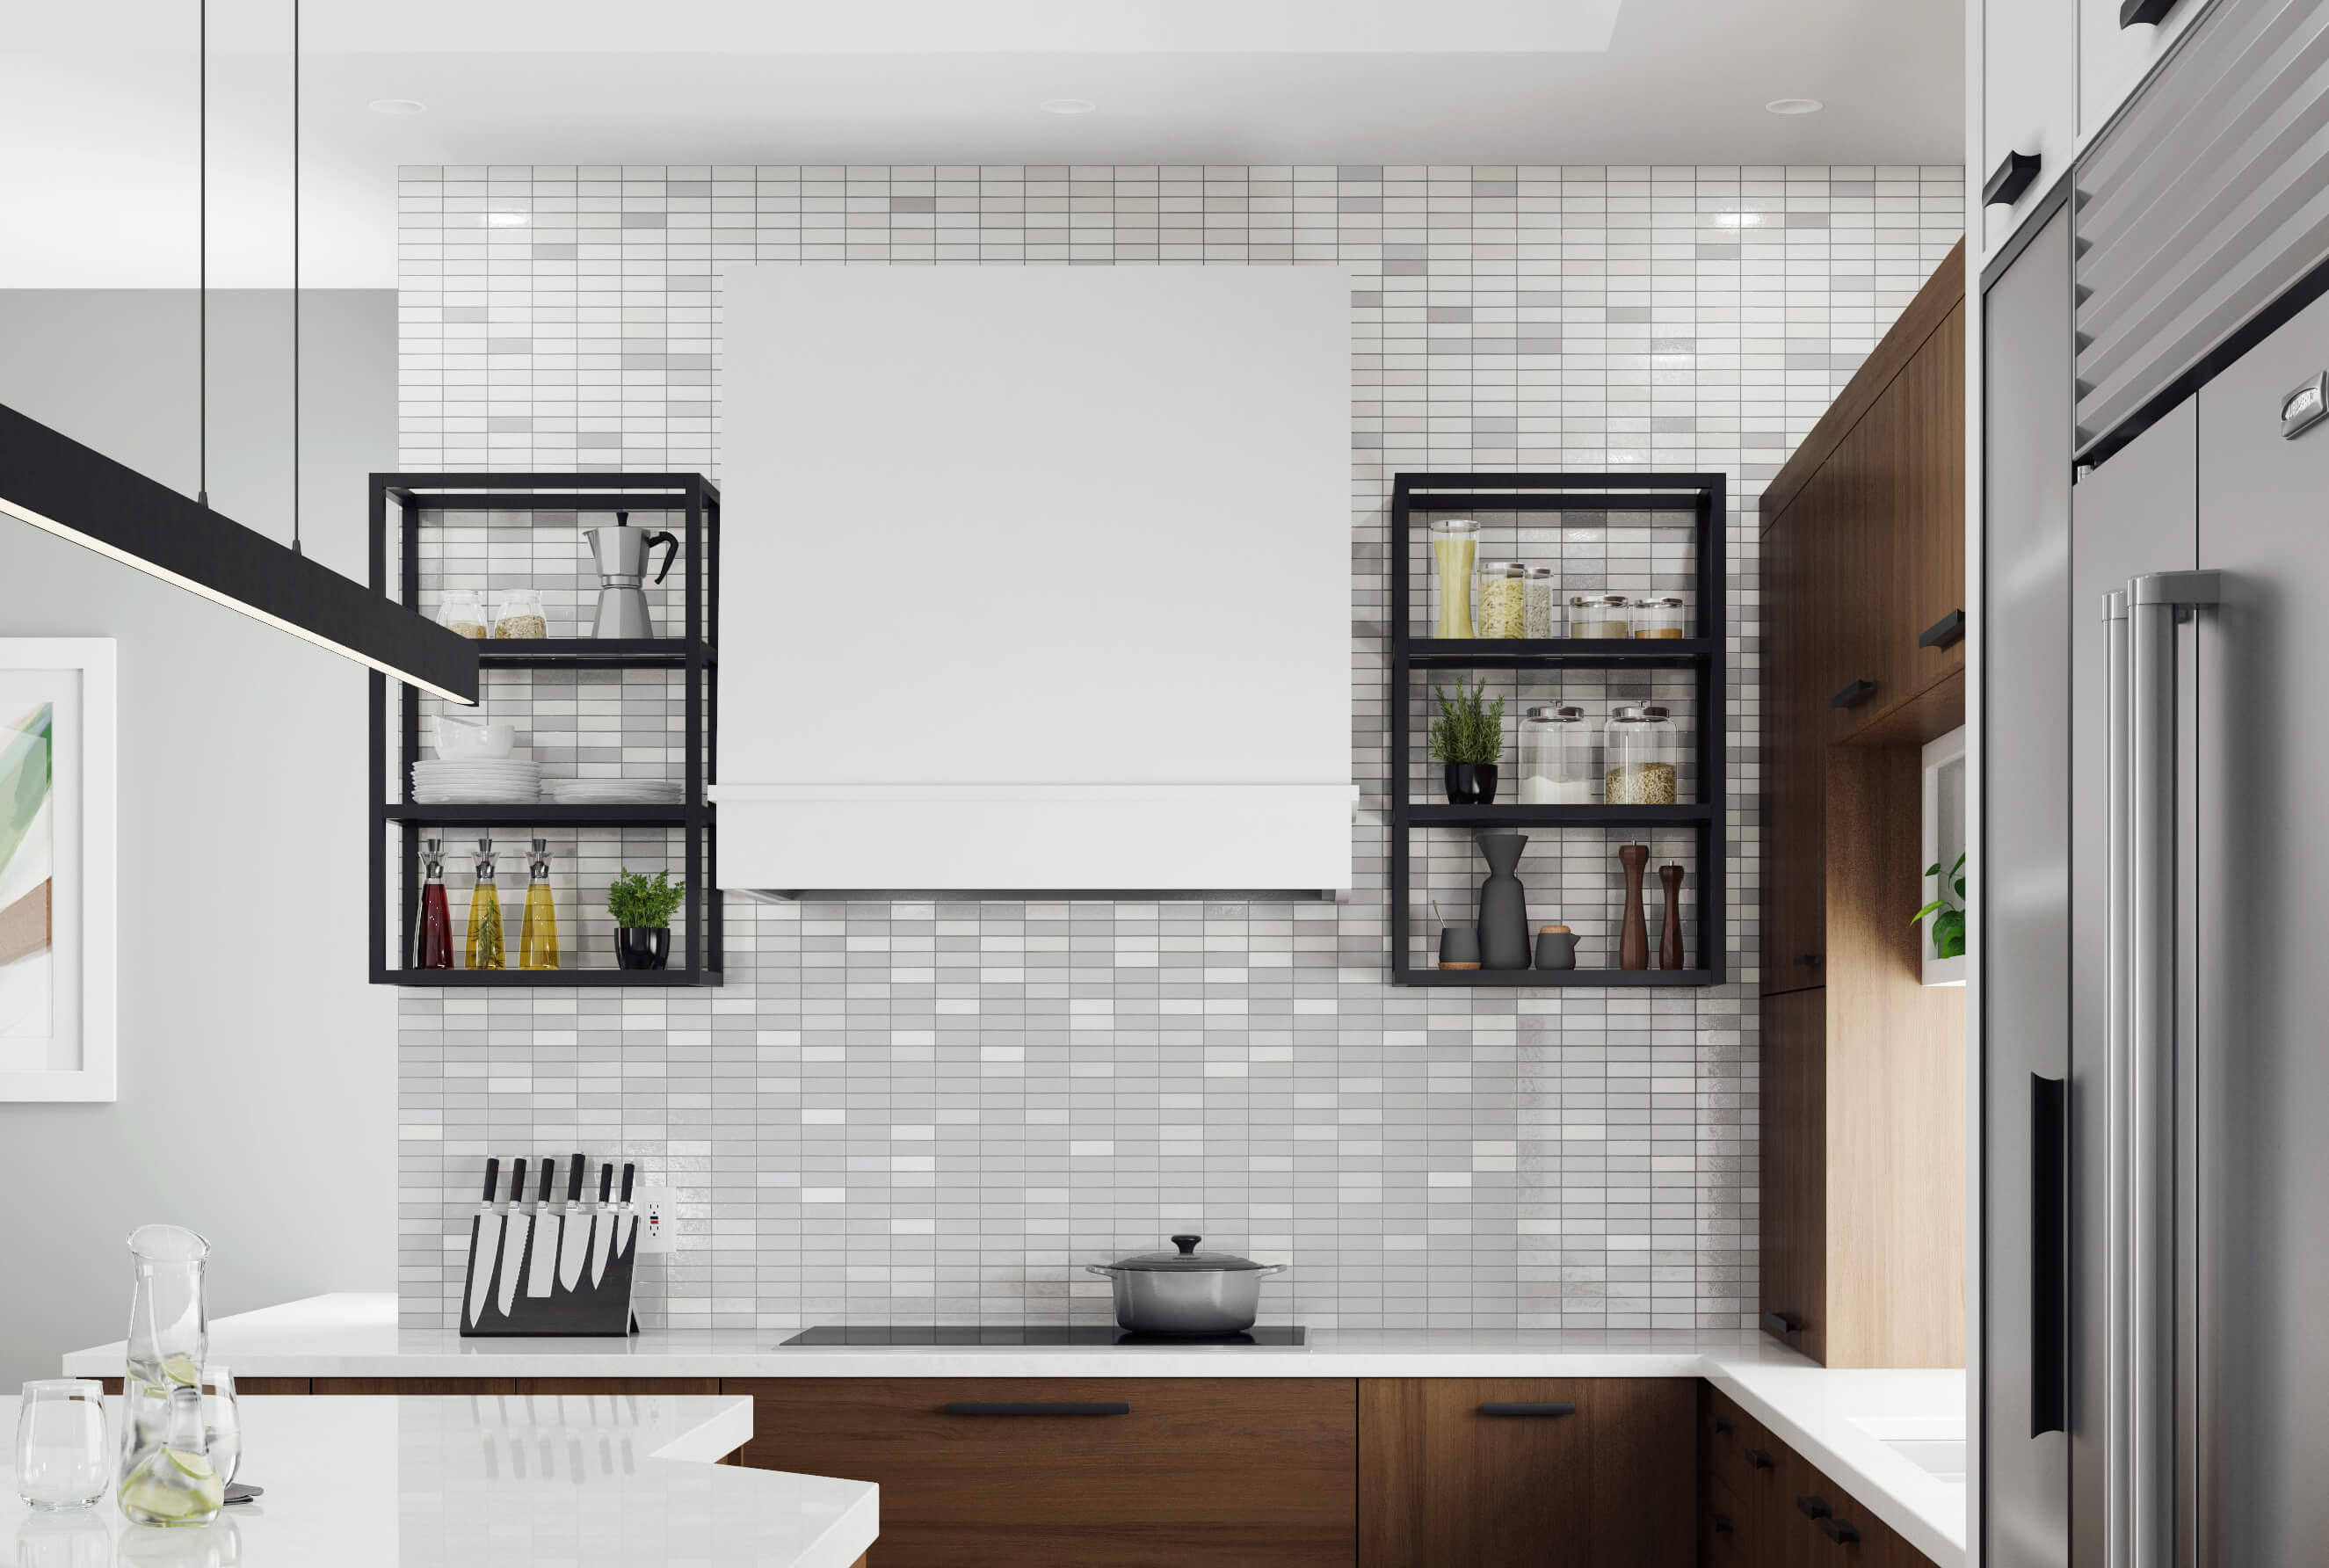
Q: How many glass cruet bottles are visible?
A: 3